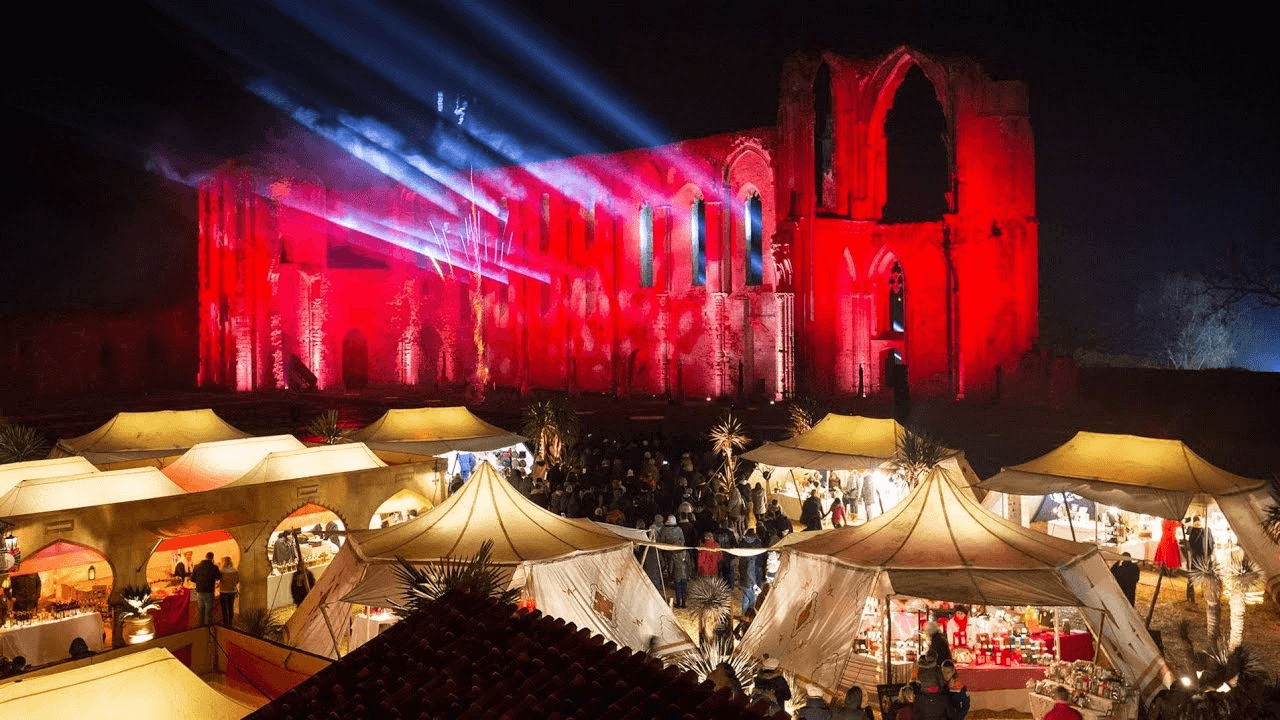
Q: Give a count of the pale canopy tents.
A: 11